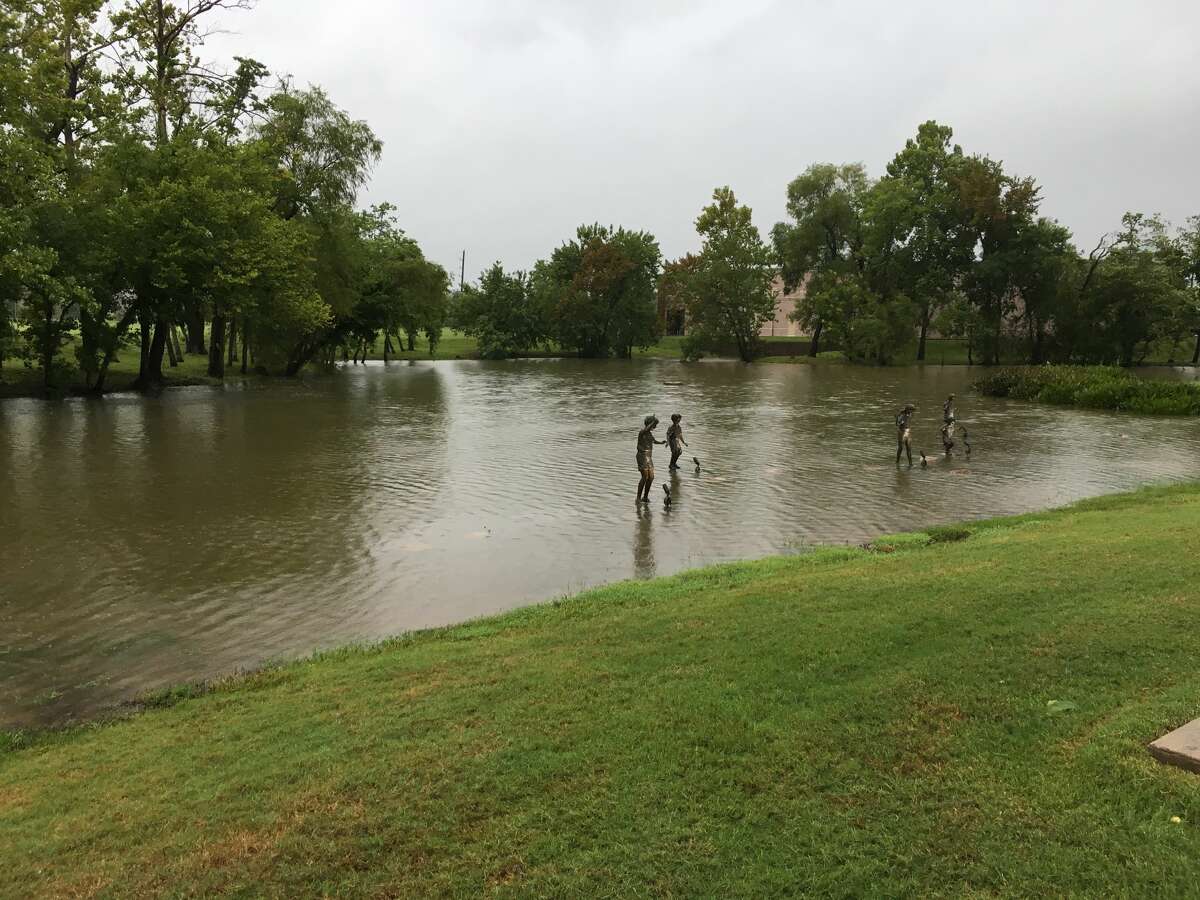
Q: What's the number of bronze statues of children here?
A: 4